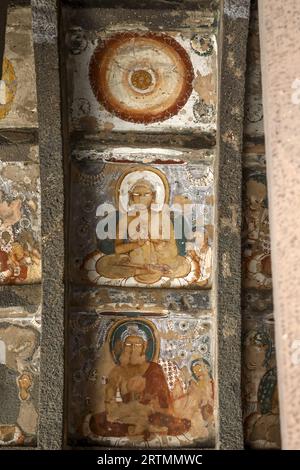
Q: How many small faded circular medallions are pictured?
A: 4